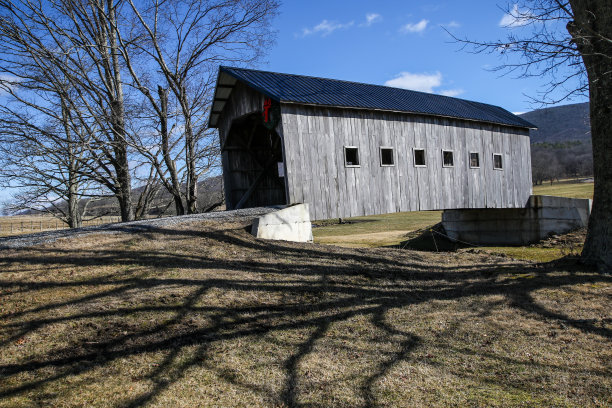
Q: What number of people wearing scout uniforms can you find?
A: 0